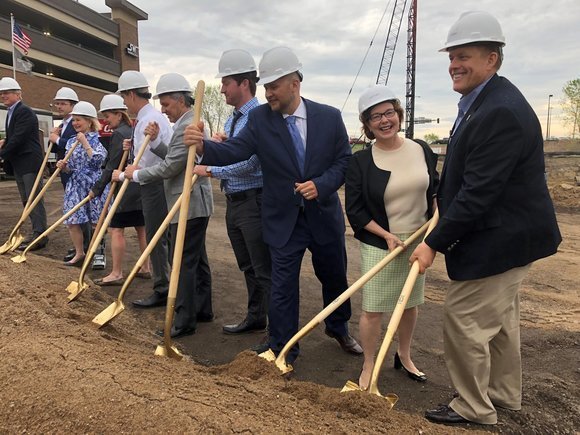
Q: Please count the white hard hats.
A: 10